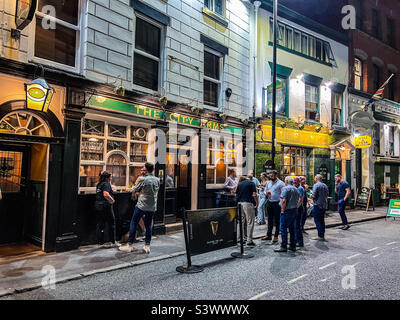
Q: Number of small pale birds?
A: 0